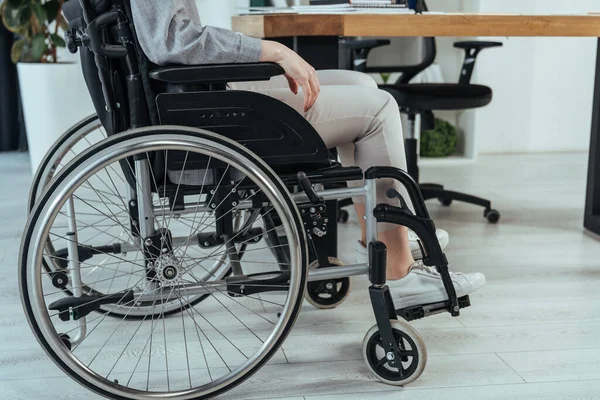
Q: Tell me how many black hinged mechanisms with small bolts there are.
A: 1